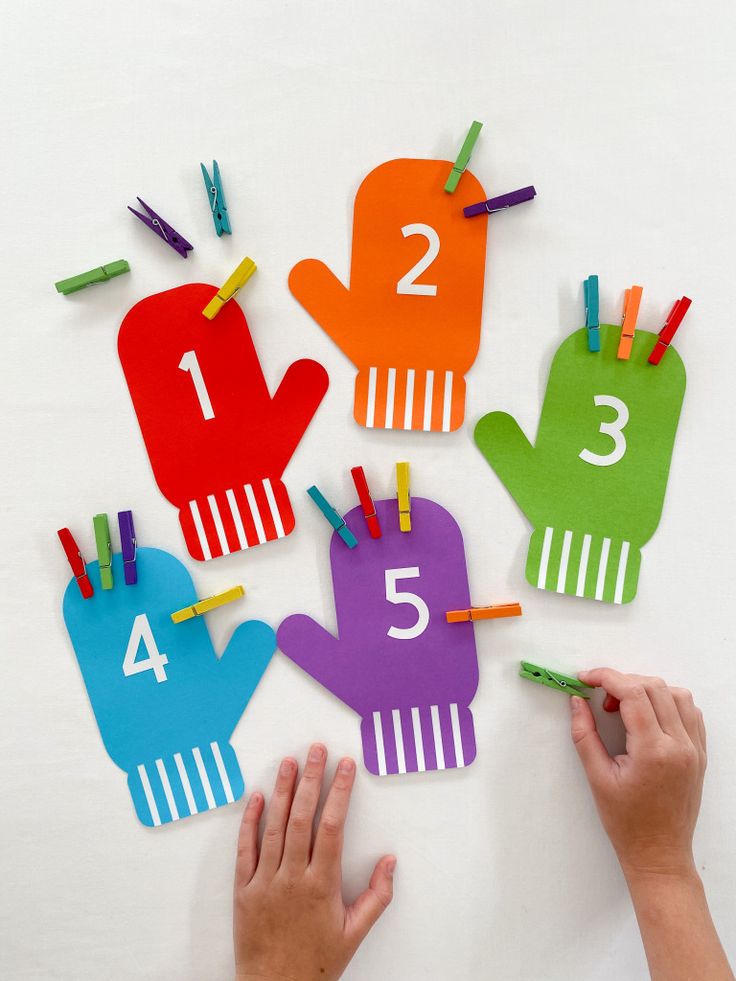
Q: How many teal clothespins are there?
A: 3